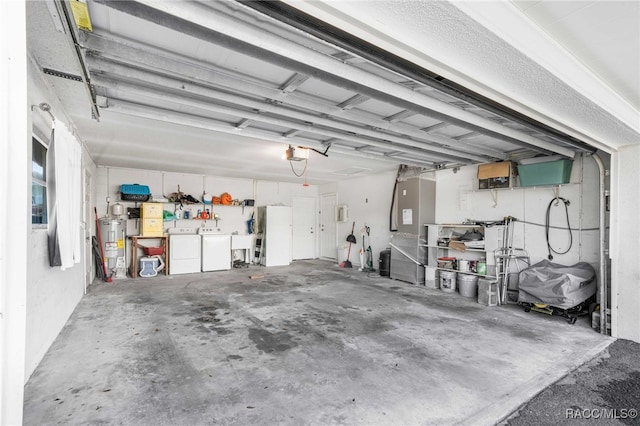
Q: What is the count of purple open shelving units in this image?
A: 0